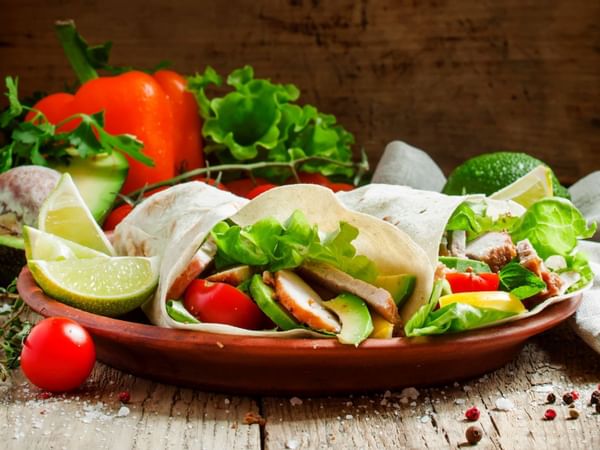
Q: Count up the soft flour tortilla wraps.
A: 2